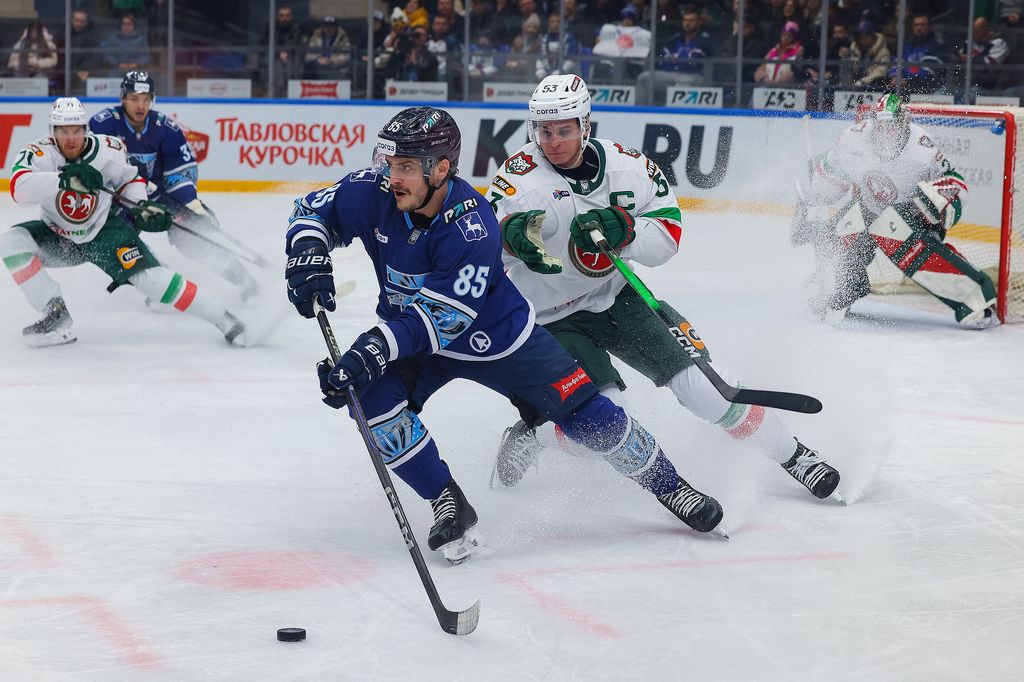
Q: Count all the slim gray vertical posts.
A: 11